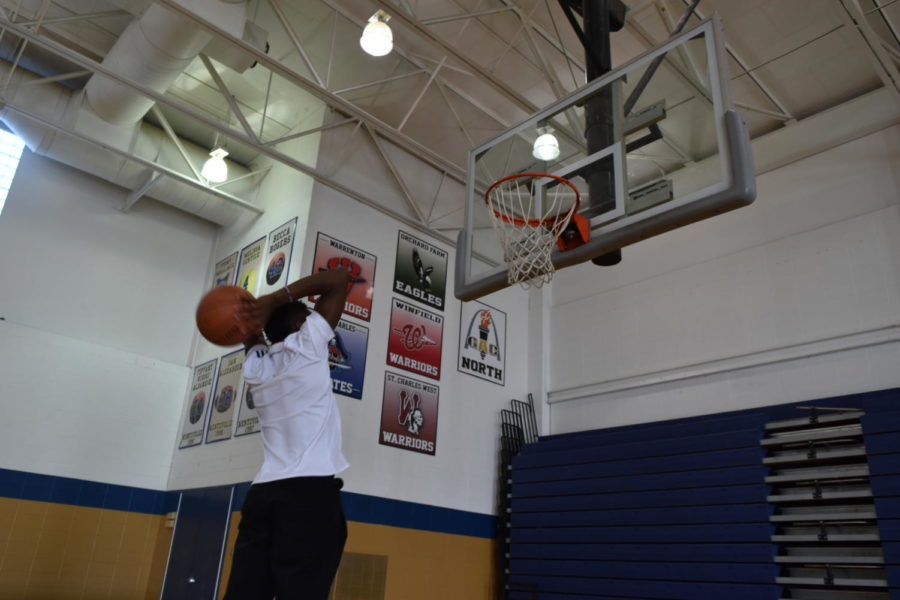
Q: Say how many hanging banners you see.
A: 12